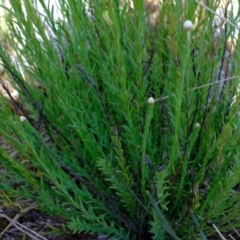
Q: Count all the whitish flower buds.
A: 4